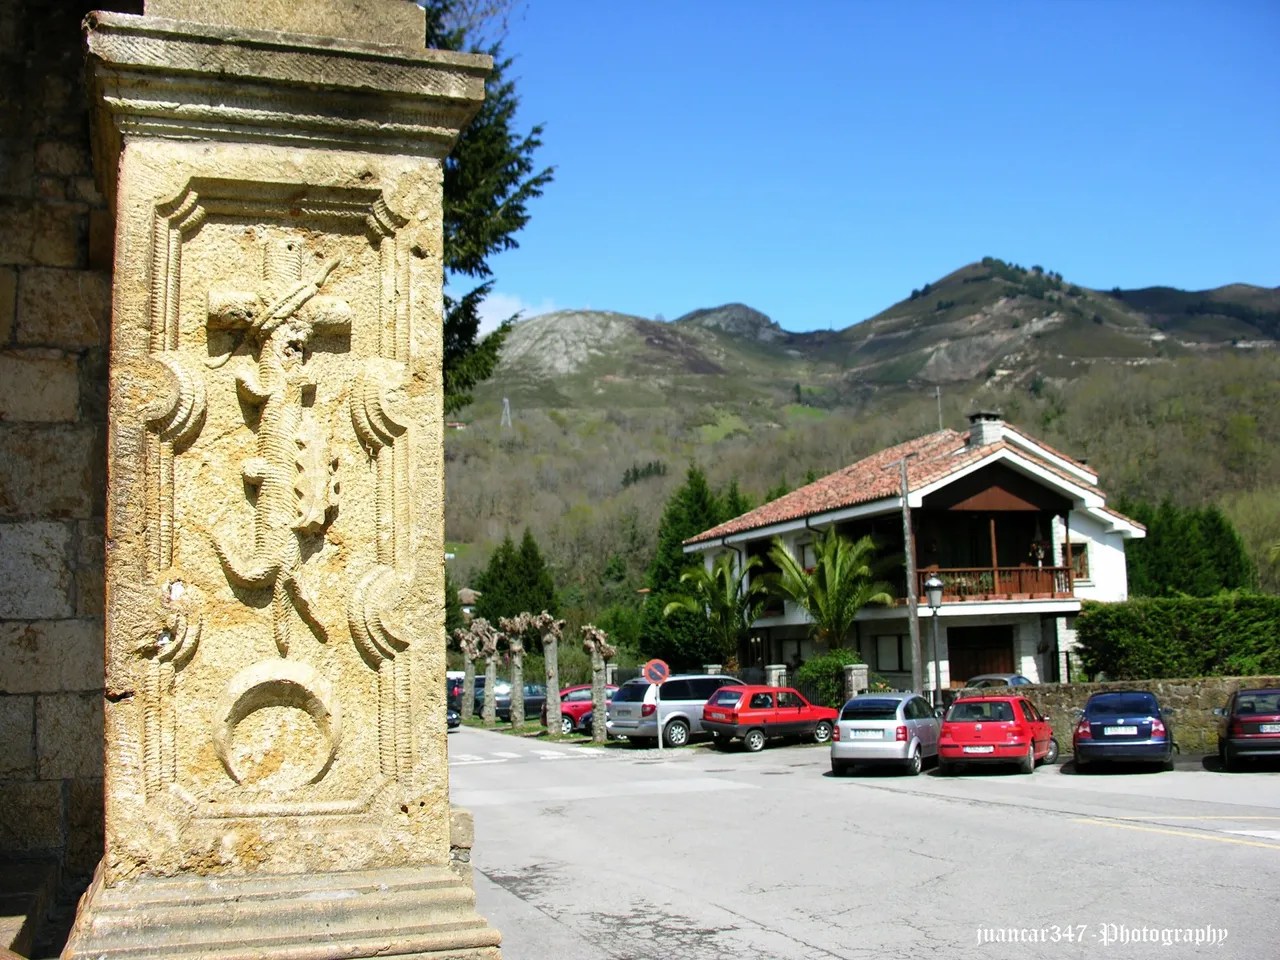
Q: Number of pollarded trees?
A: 5